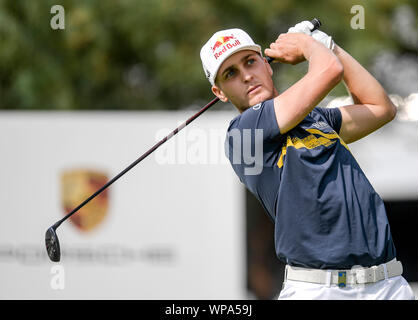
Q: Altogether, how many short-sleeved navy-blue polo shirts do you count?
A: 1